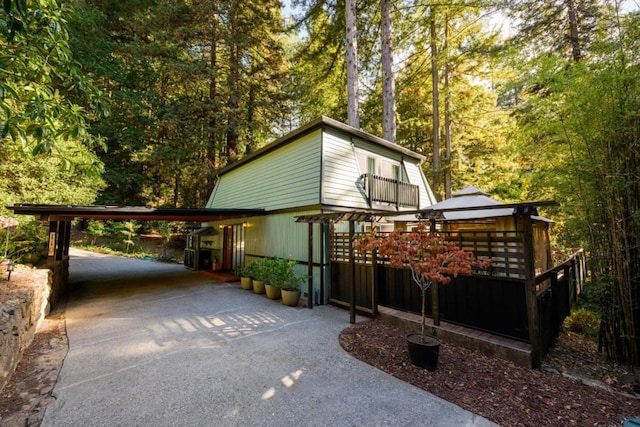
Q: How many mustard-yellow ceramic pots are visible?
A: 4